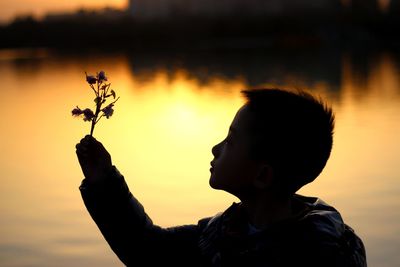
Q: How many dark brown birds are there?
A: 0